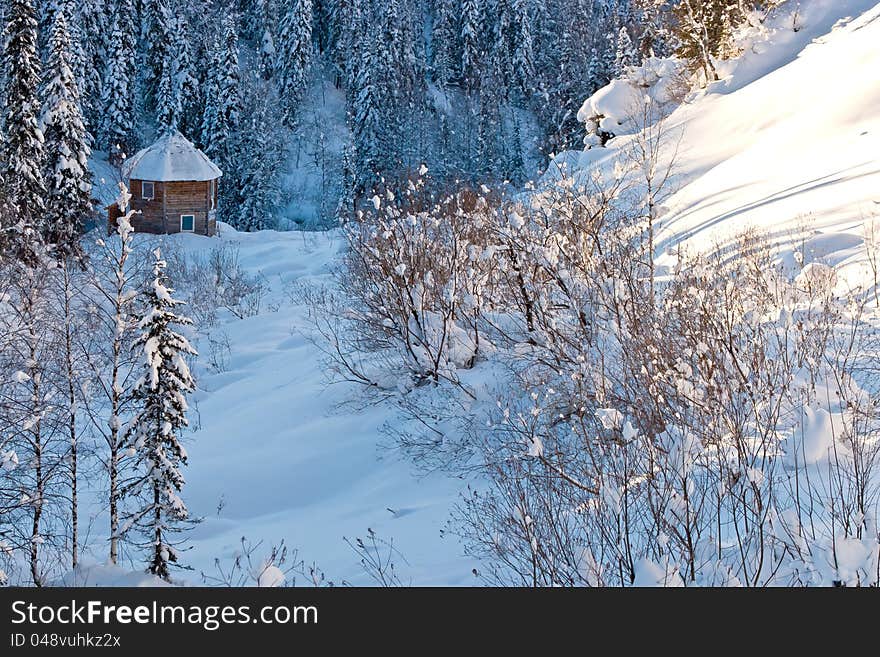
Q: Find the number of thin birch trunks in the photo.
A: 3